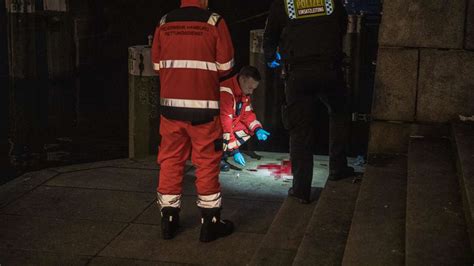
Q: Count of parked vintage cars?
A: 0